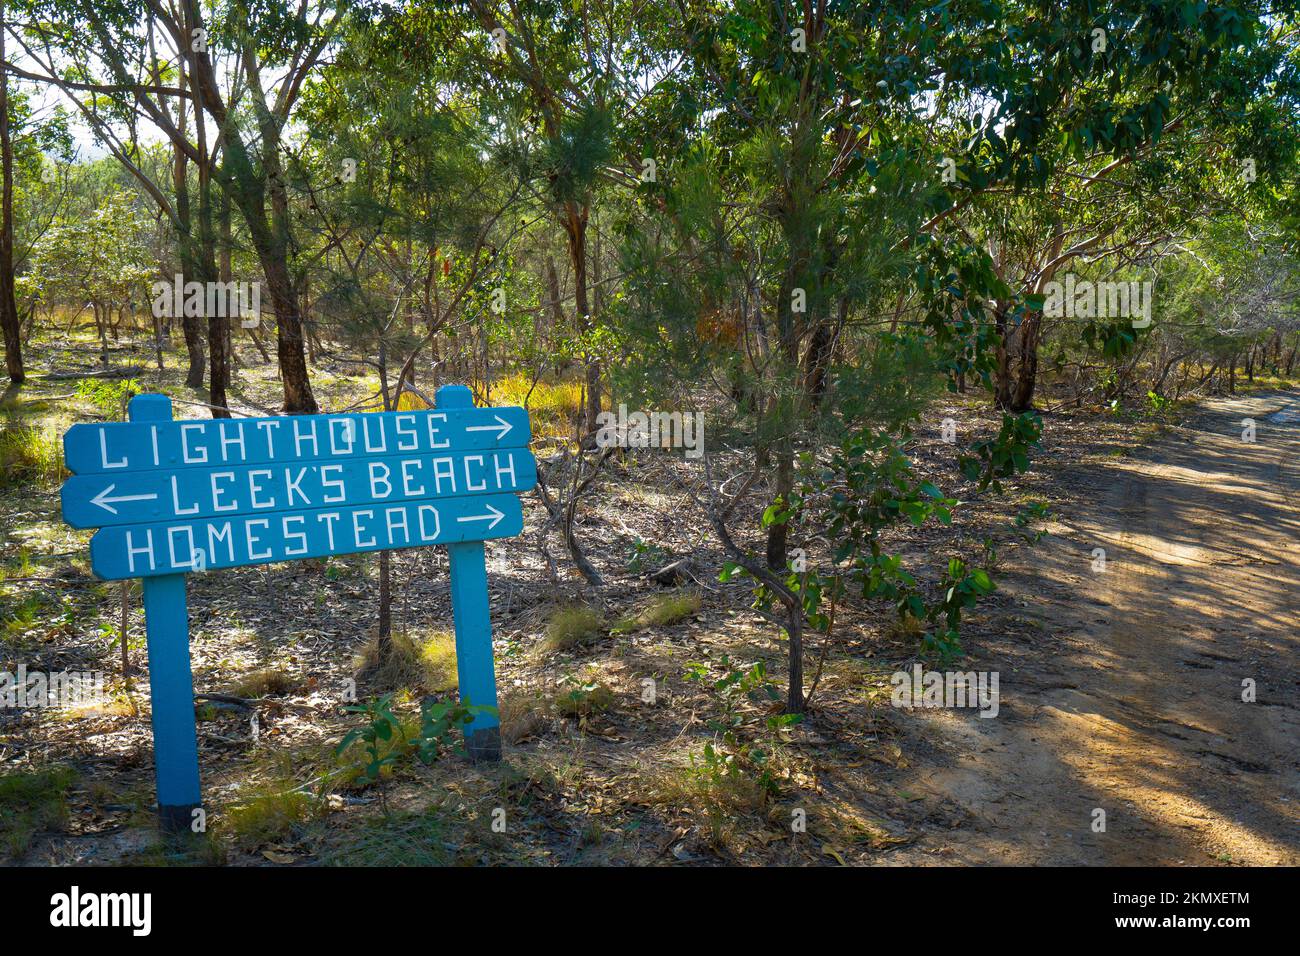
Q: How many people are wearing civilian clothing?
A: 0